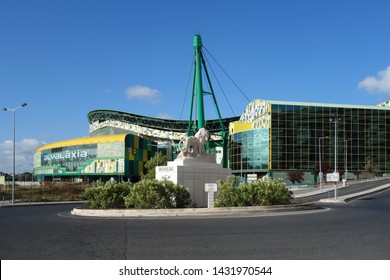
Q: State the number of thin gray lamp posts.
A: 4